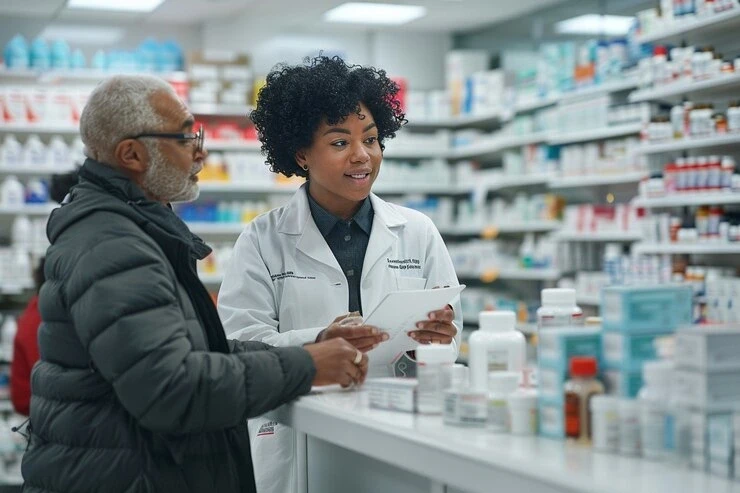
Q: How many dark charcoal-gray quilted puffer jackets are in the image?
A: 1